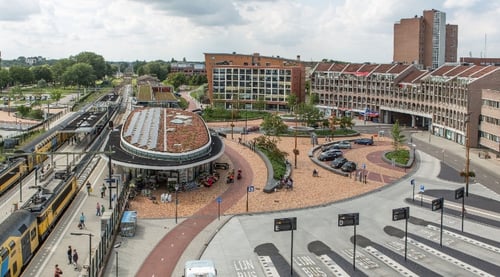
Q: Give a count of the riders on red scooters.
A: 2